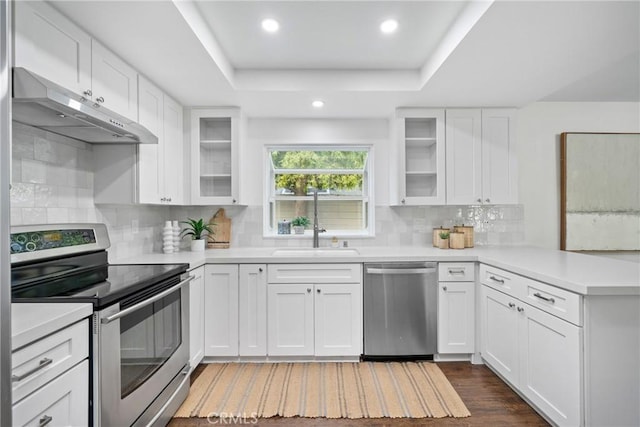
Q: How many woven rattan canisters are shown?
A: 3